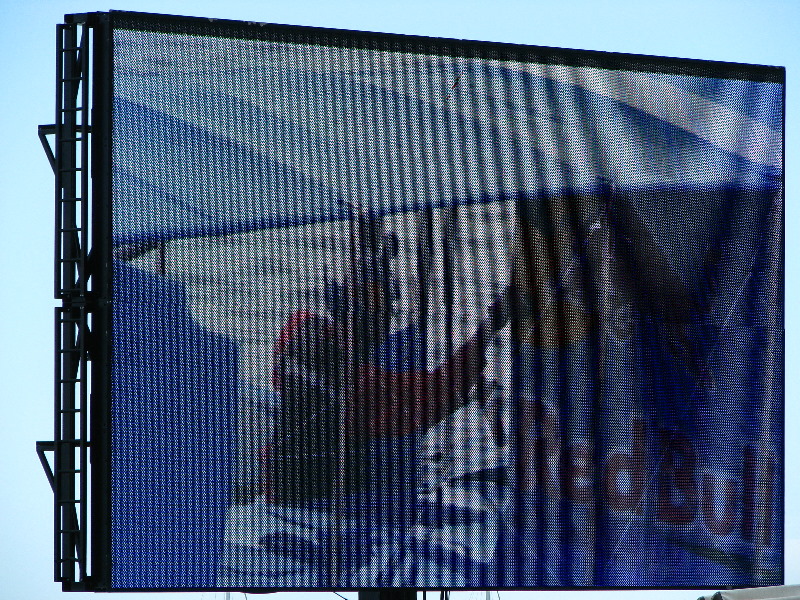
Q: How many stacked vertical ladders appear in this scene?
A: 2